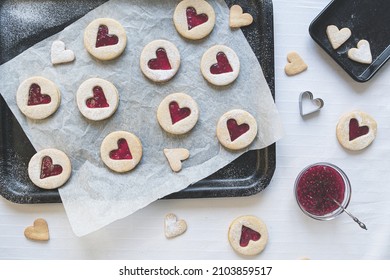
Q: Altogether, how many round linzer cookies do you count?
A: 12